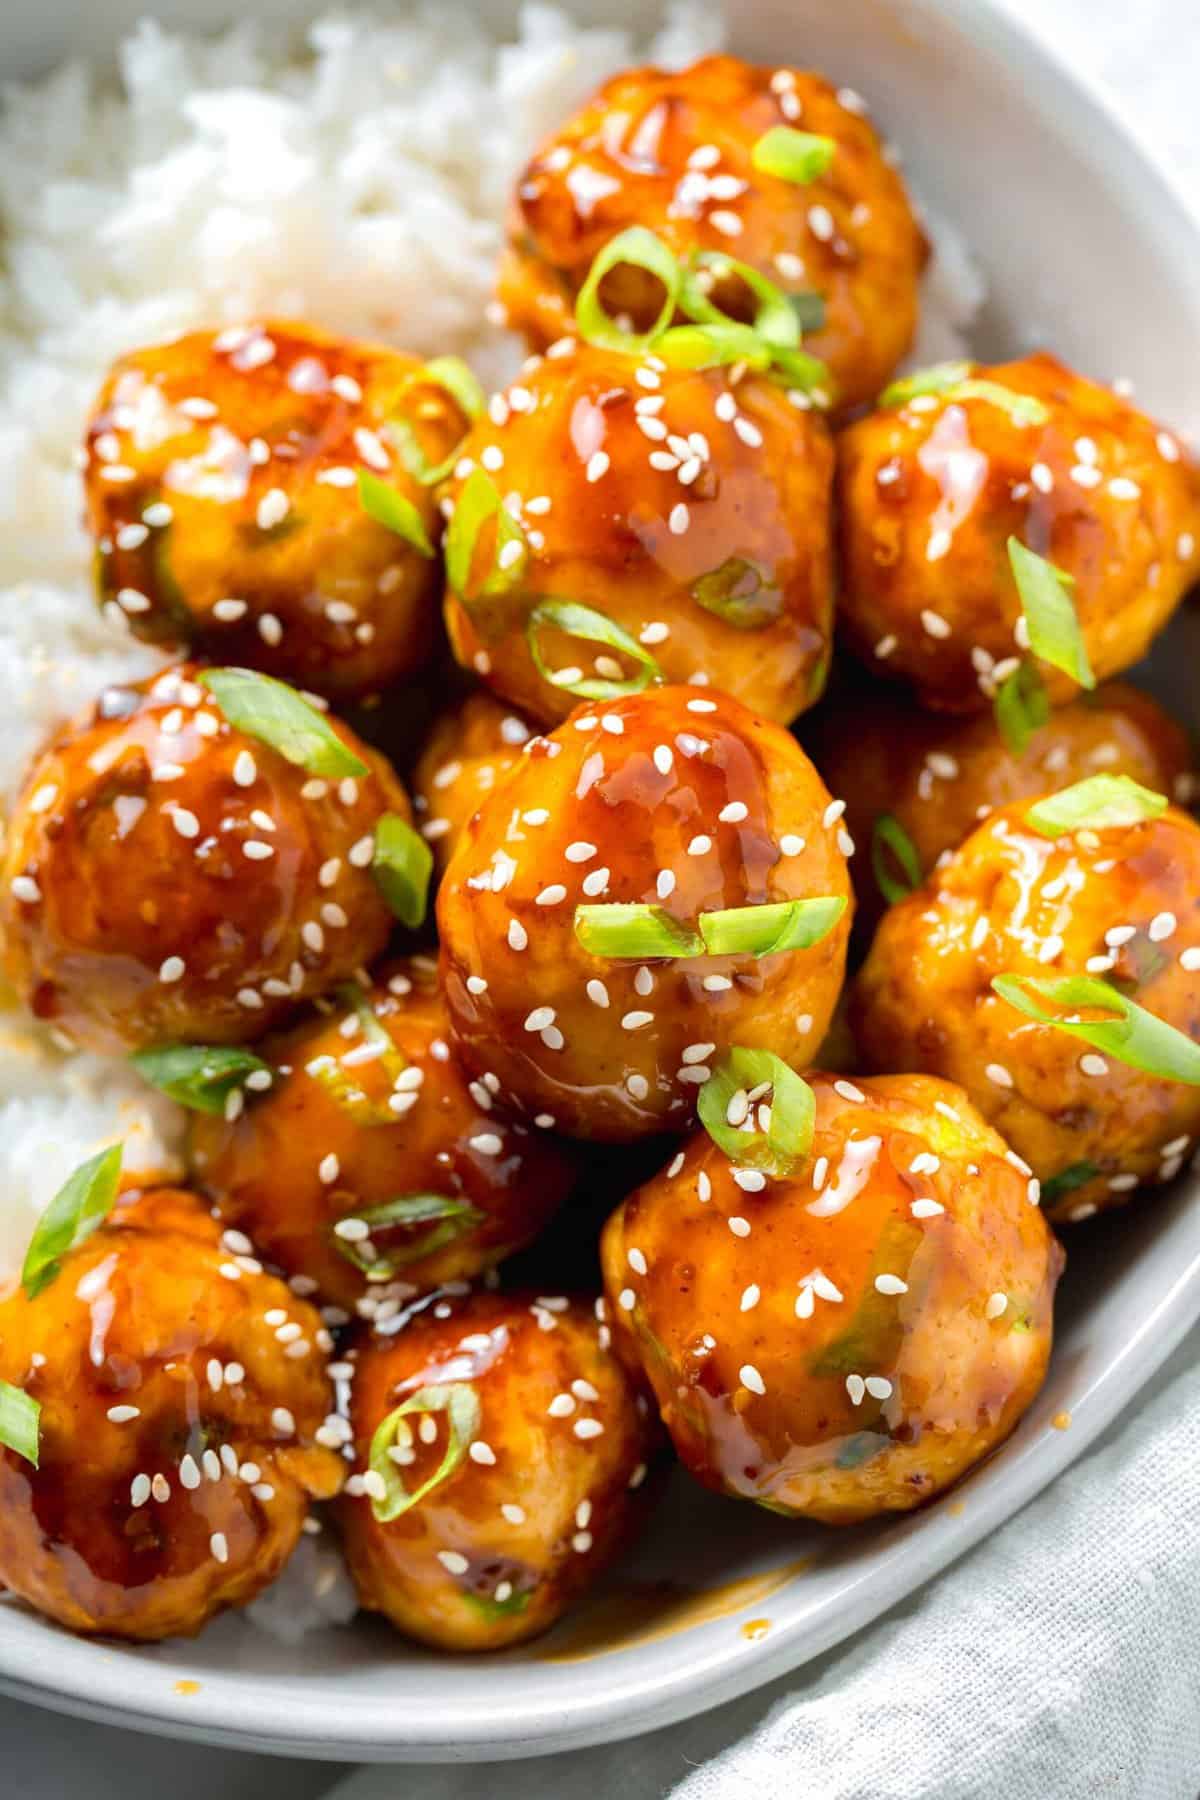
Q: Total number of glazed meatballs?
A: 13